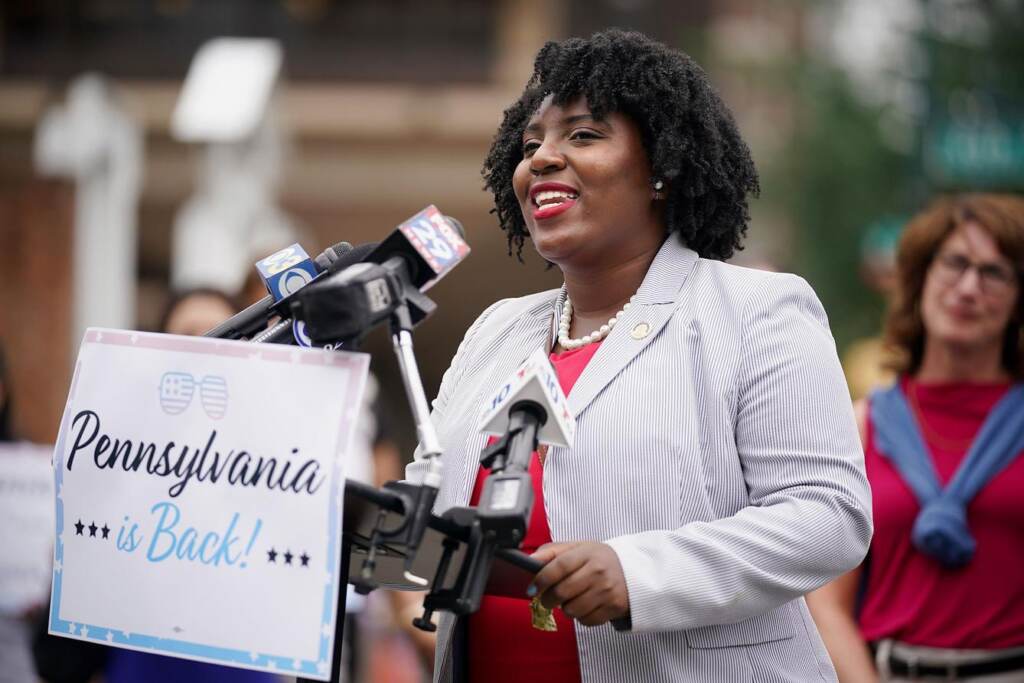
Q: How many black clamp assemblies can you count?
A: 2